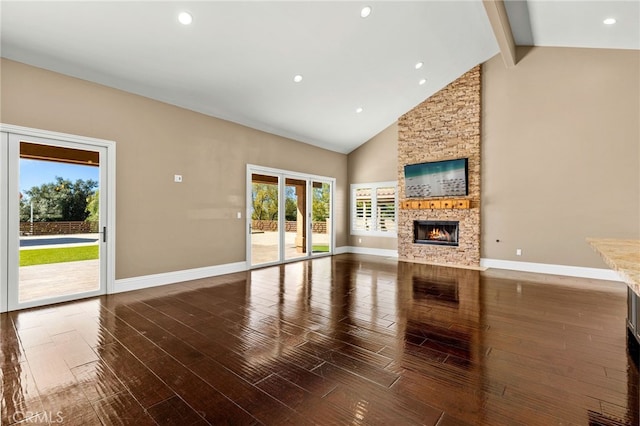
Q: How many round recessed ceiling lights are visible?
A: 7